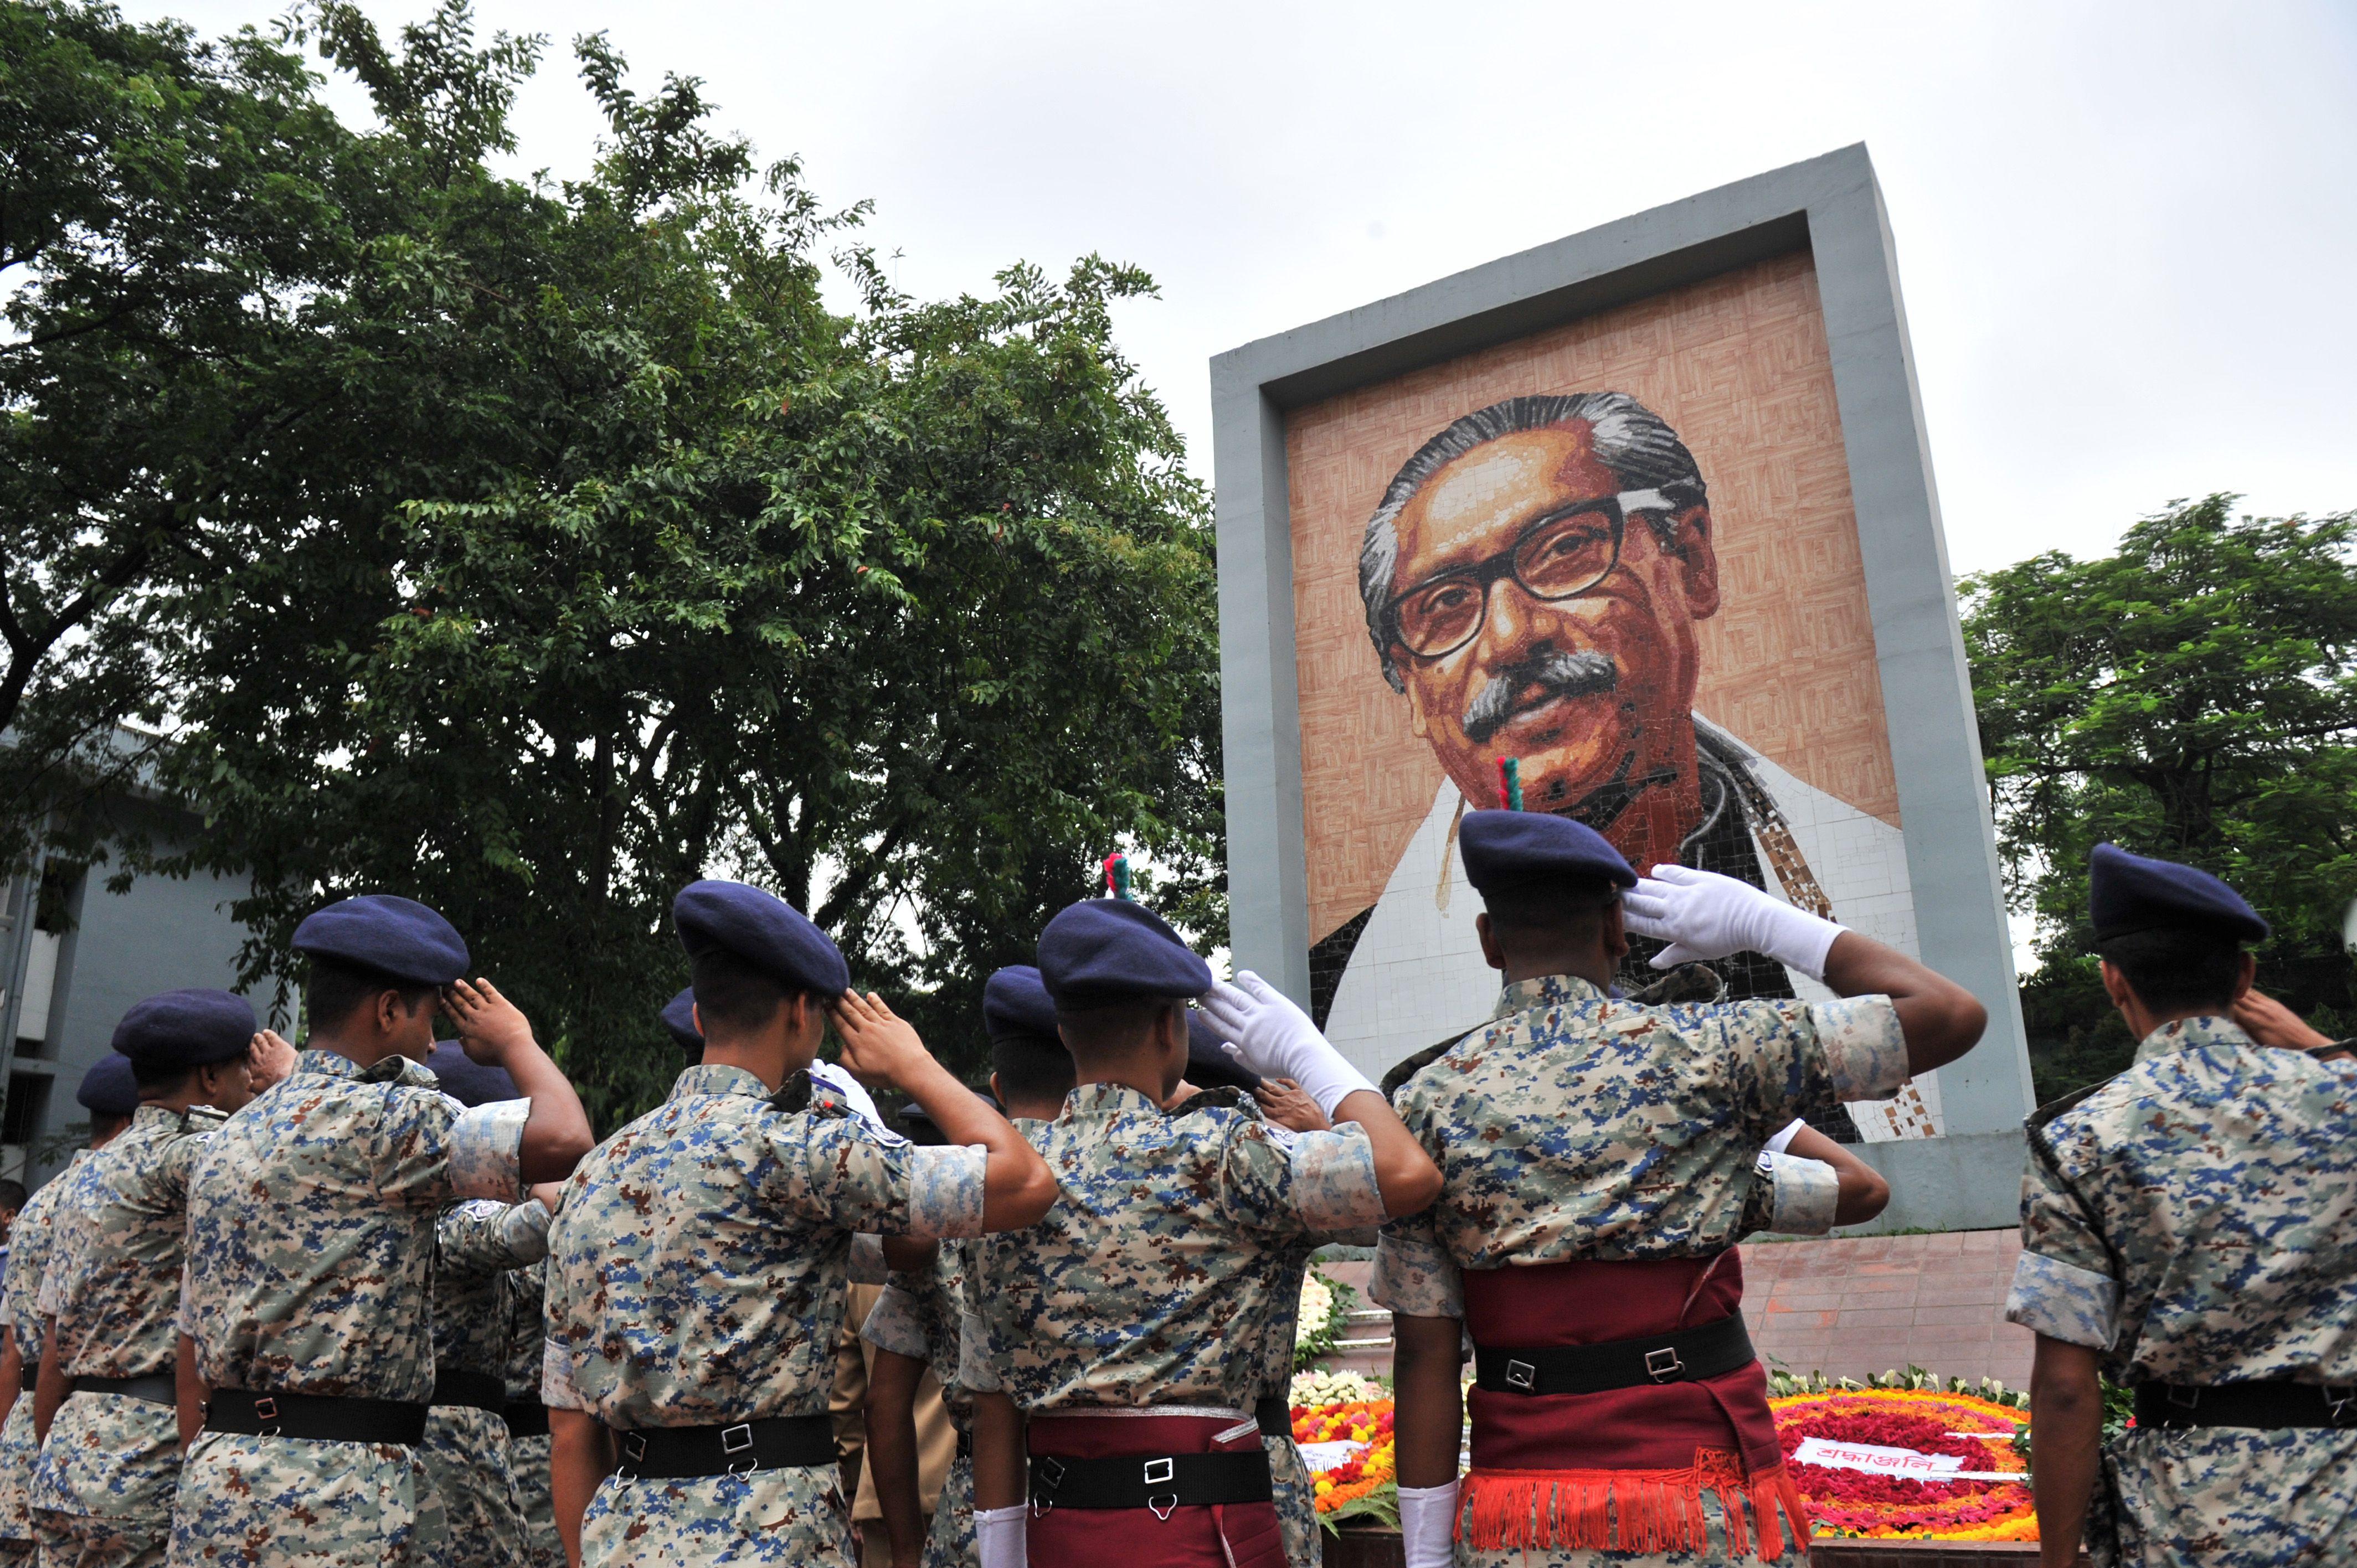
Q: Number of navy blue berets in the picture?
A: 11